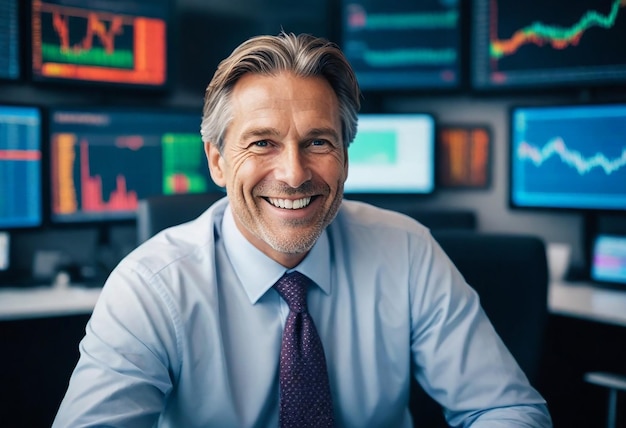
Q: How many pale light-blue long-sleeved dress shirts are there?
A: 1